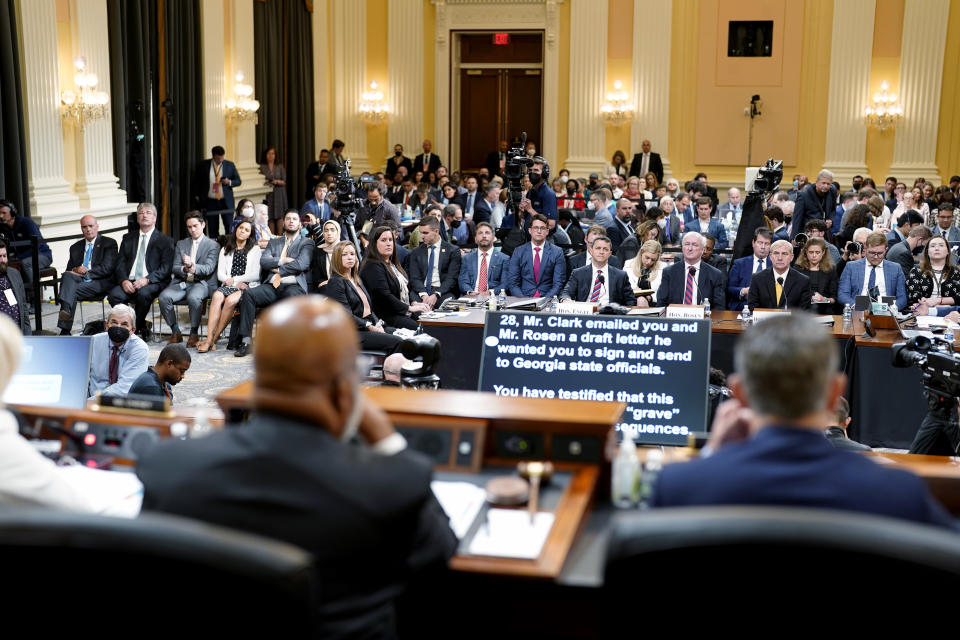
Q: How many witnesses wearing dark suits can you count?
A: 3